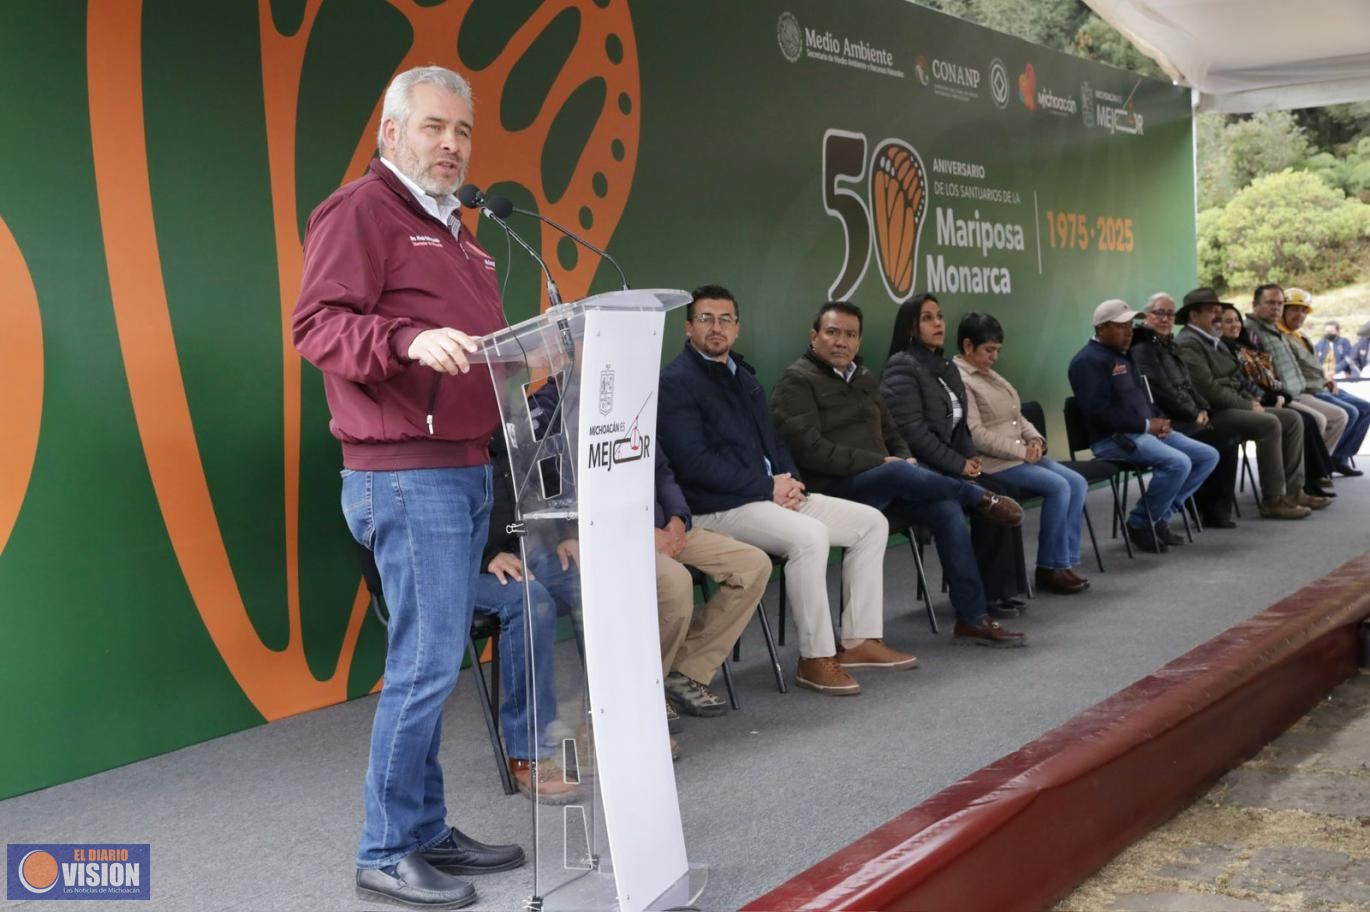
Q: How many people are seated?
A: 12